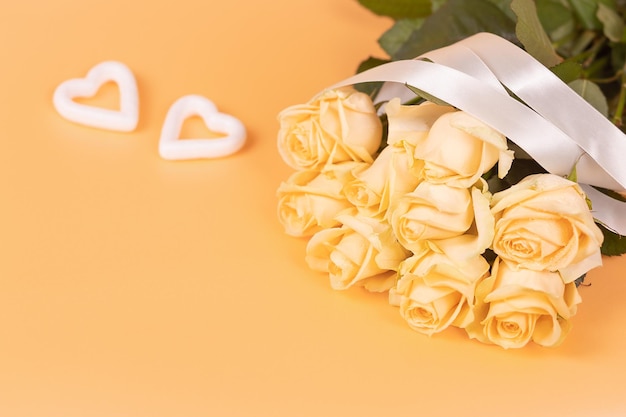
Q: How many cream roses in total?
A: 9